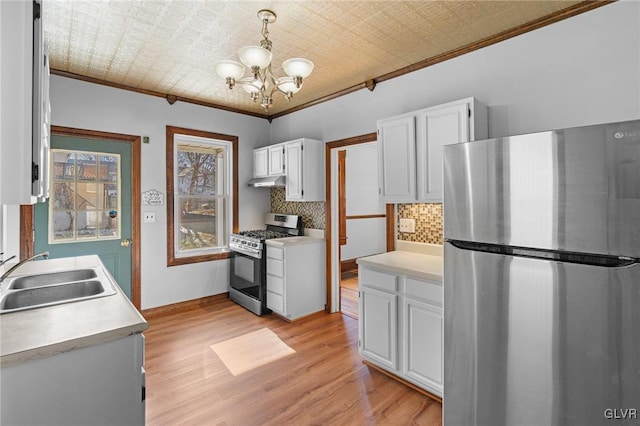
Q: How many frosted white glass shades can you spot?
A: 5